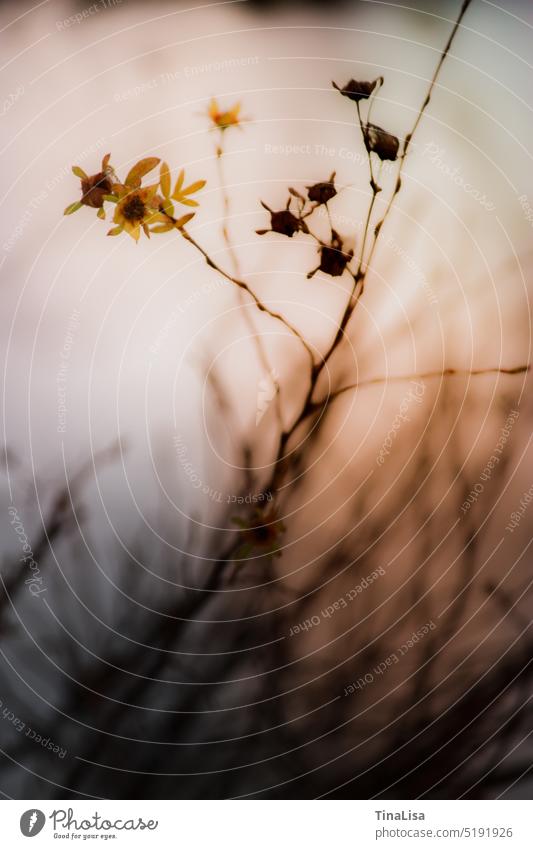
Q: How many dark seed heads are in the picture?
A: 5